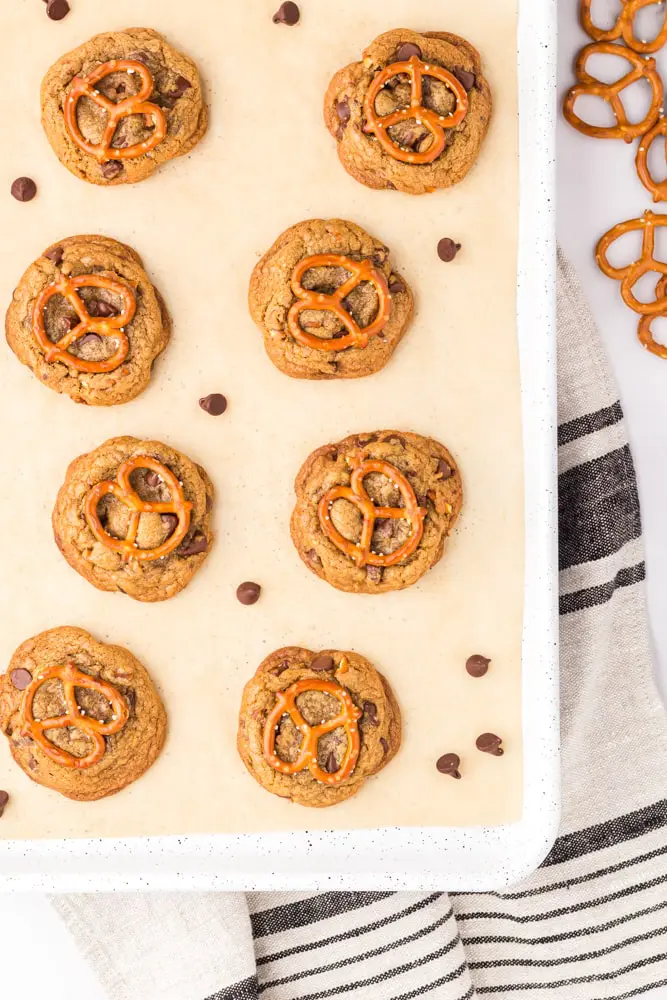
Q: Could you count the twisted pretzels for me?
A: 13